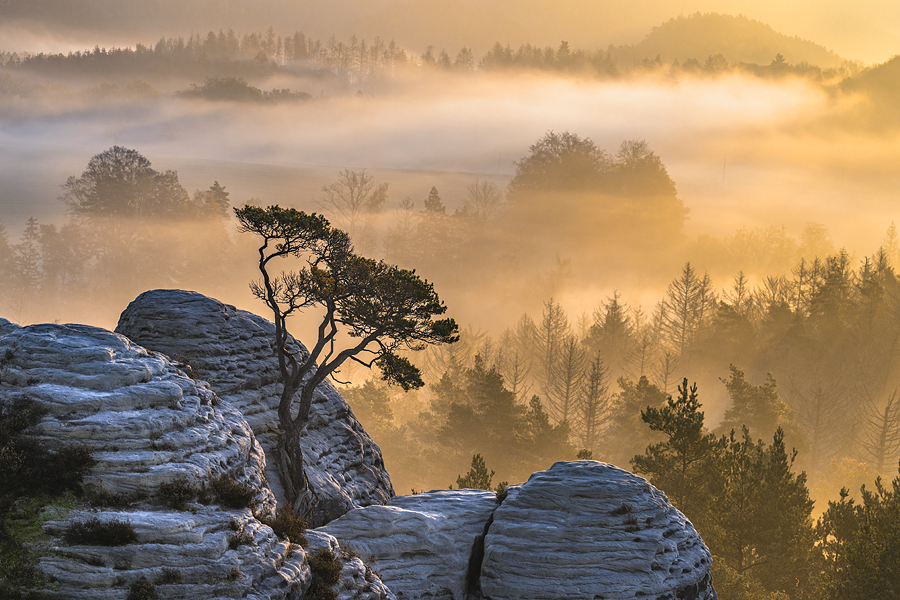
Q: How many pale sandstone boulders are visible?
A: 4